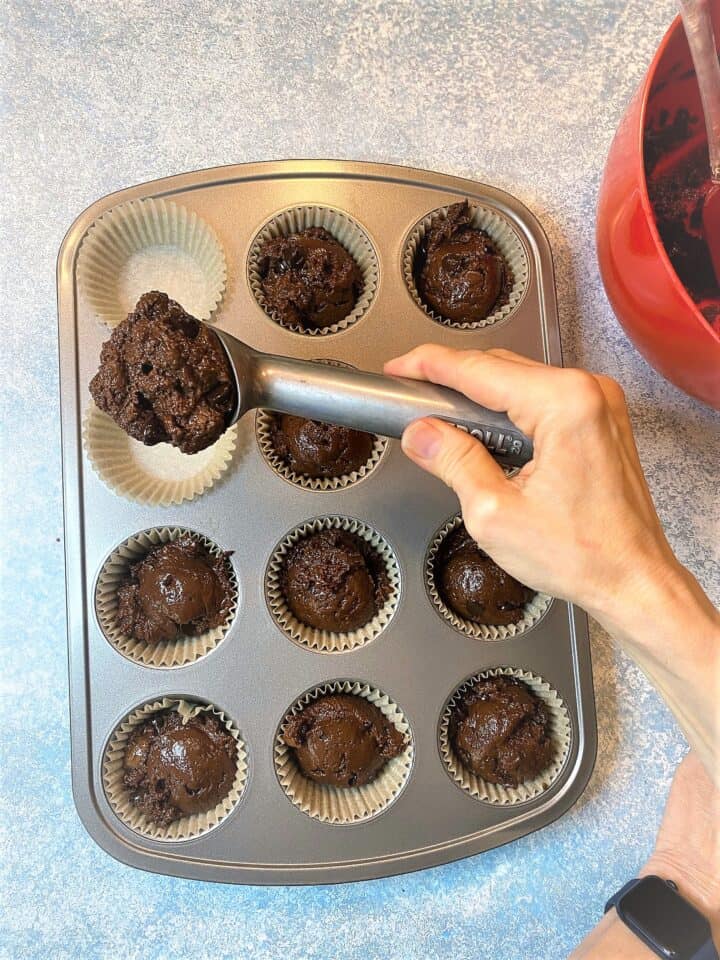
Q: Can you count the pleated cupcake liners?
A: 12